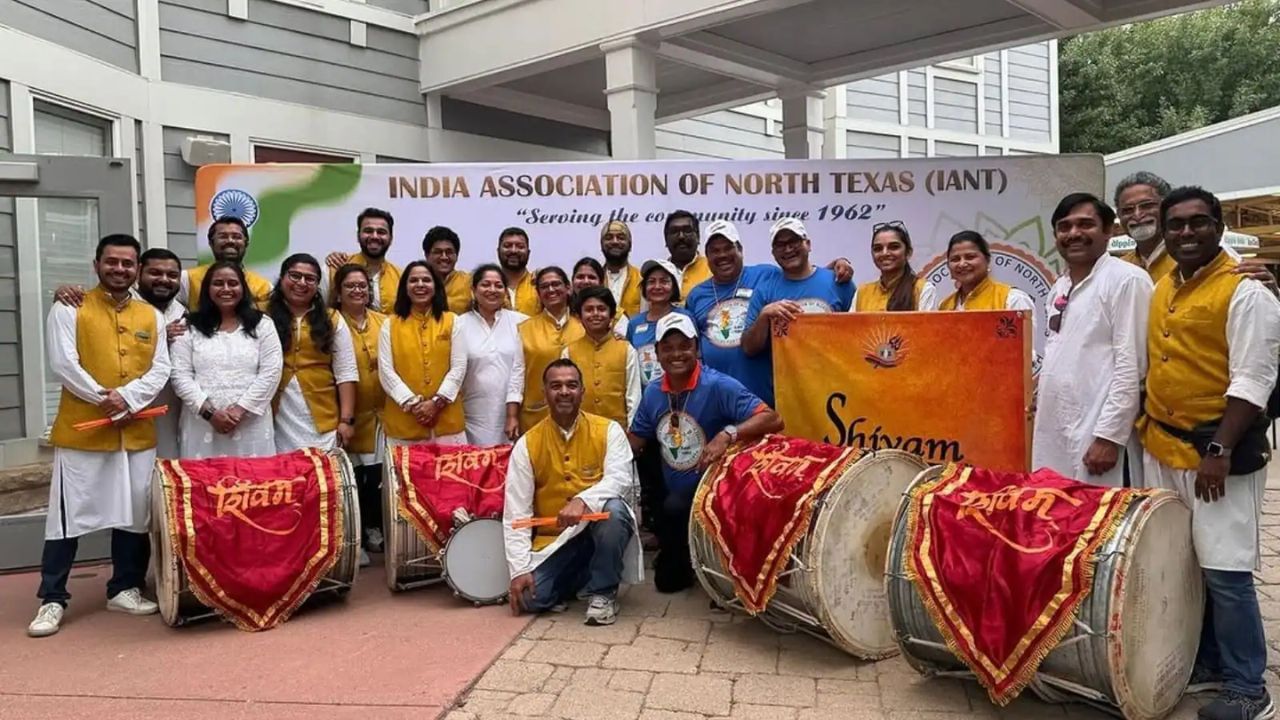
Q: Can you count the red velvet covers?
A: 4